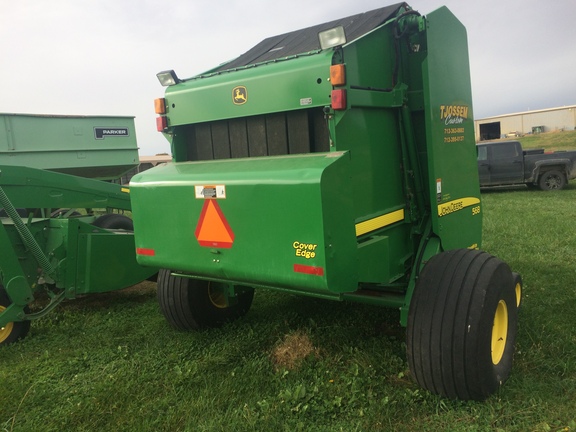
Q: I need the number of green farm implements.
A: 3